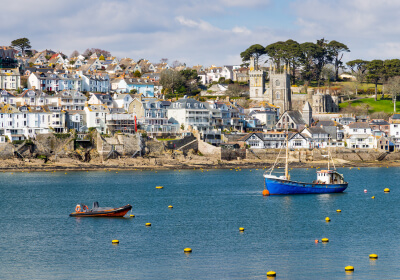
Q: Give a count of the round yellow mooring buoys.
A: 15